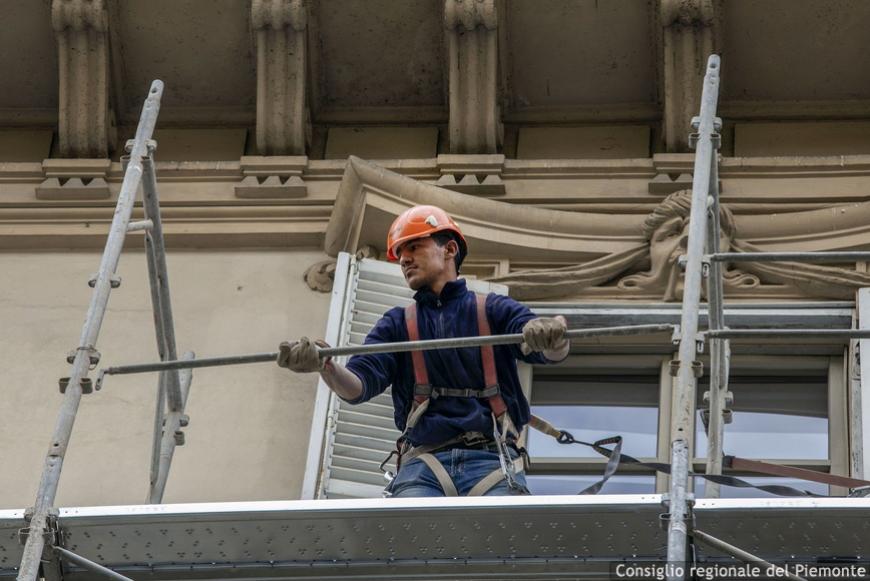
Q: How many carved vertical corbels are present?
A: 4